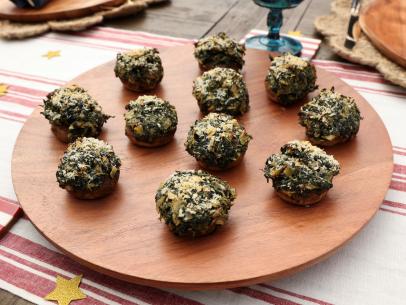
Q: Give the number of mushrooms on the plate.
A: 11